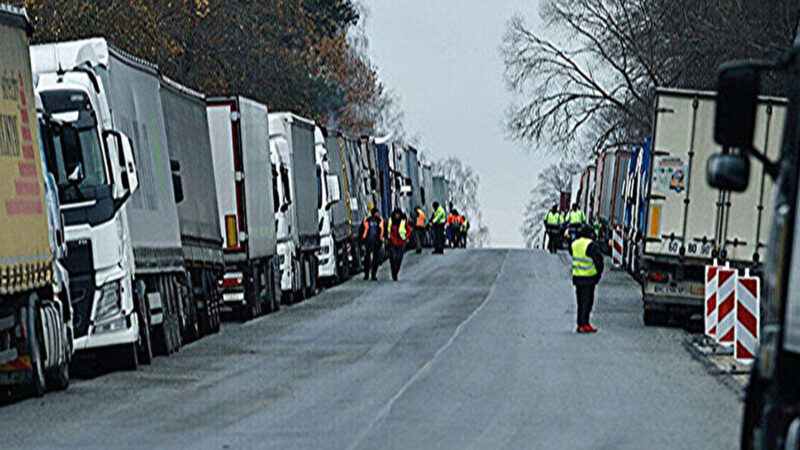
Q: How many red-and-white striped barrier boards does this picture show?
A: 4